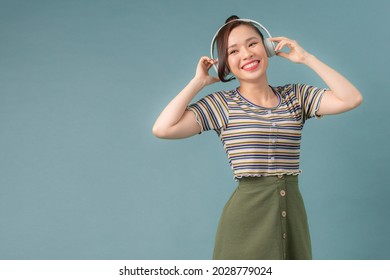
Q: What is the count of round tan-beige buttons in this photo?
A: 4